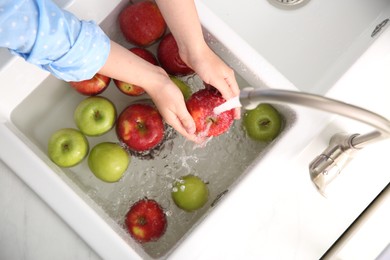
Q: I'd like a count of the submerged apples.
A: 12